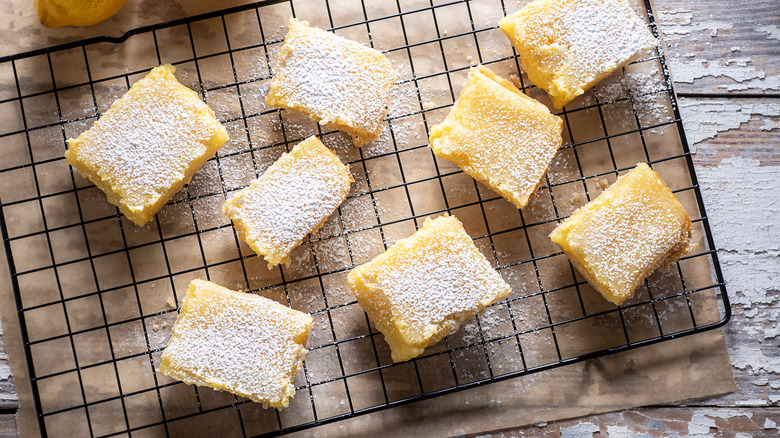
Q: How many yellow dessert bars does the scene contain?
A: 8